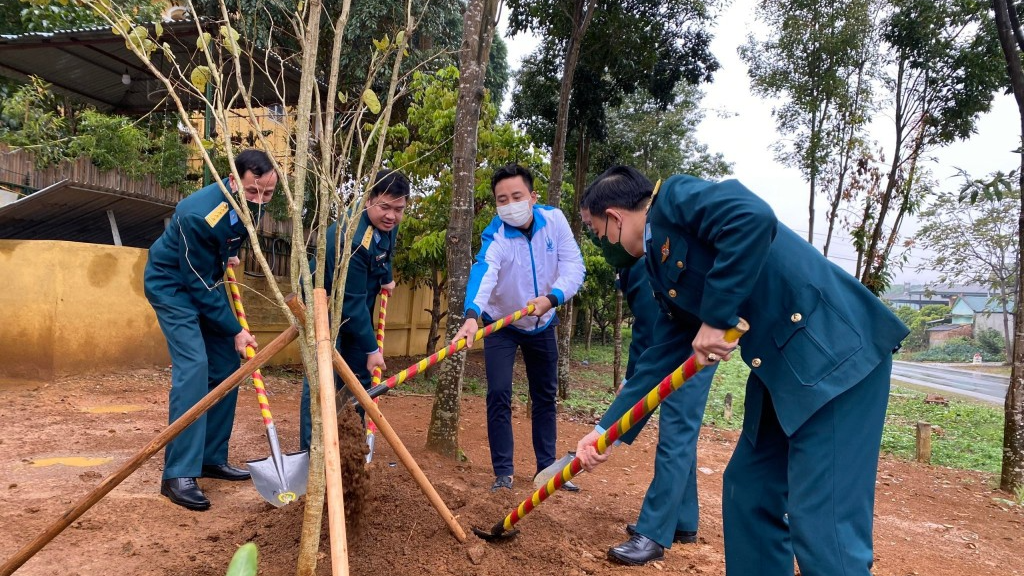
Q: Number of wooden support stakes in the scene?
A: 3